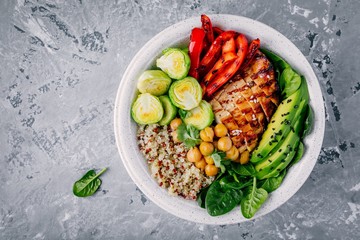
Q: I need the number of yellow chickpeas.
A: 12